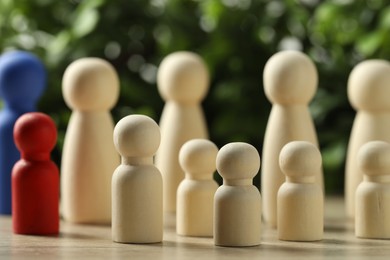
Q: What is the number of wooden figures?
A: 11